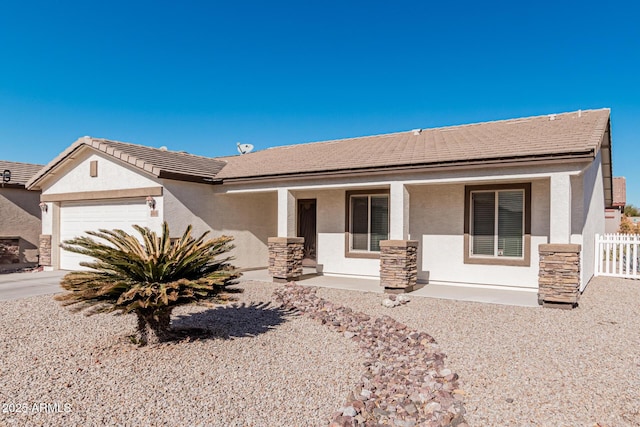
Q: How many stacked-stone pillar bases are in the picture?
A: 3